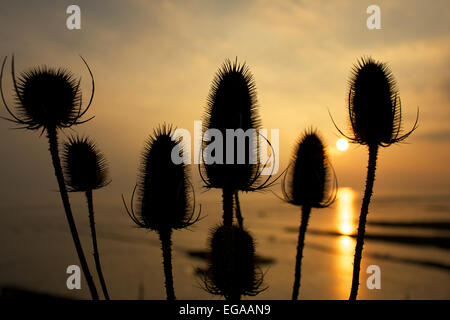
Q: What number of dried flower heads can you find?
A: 7